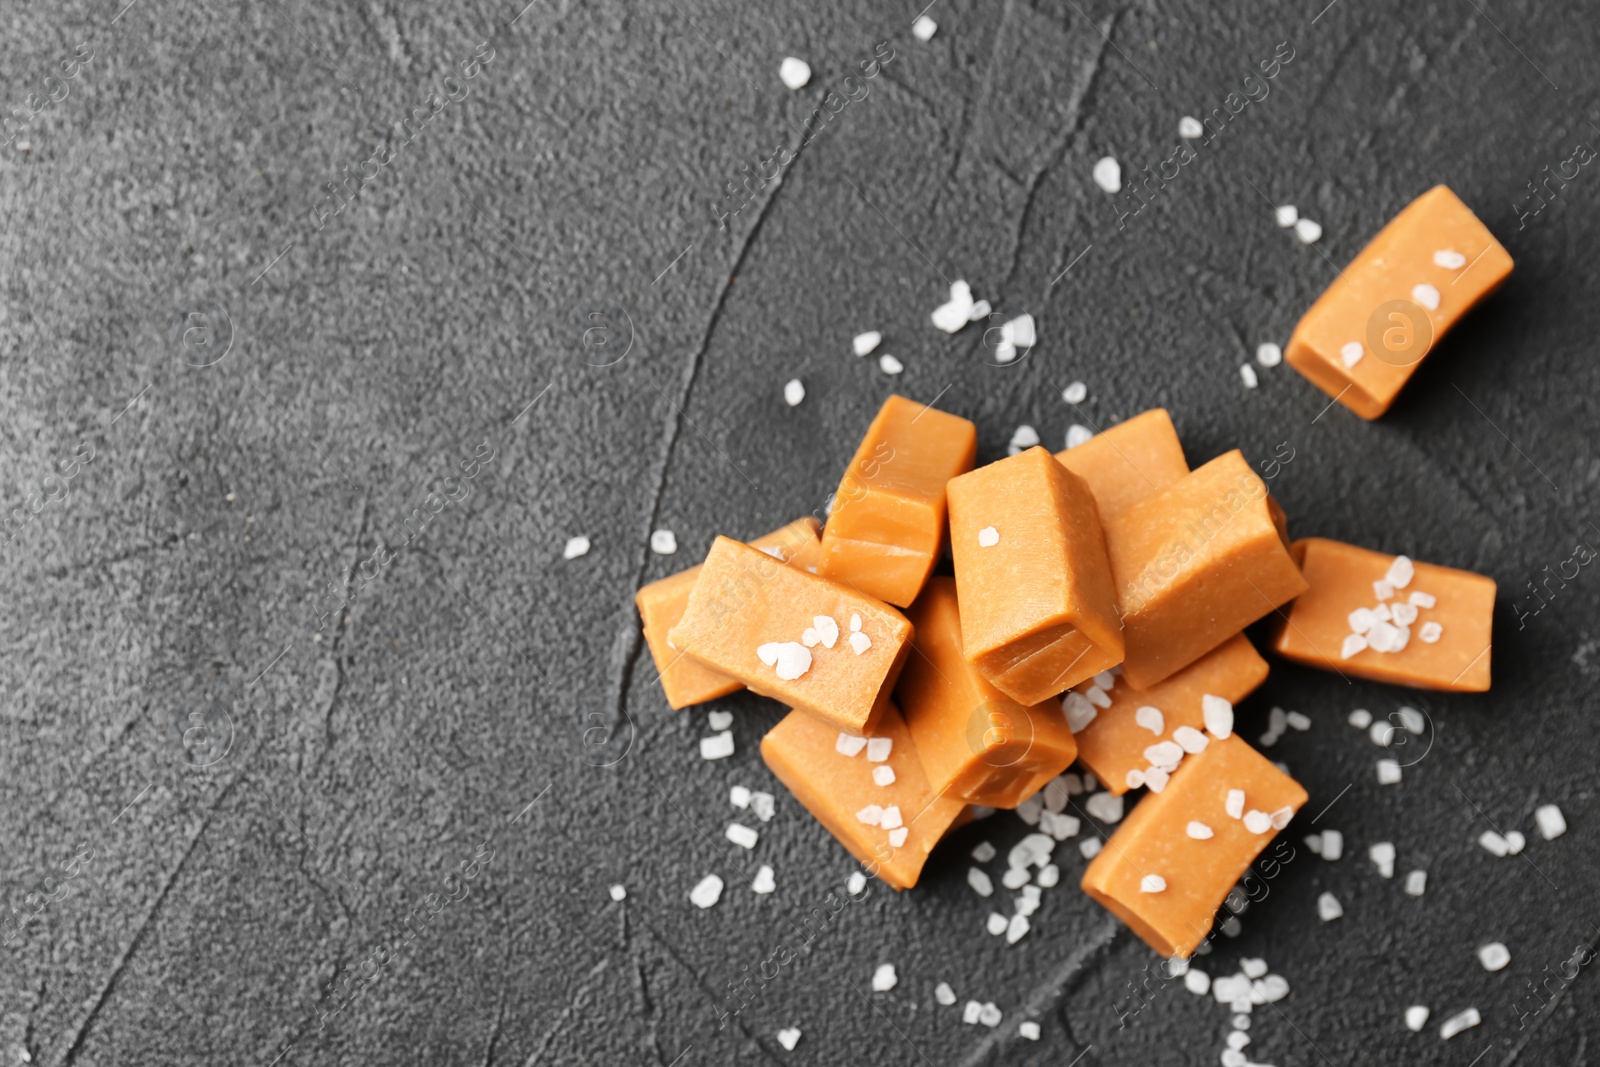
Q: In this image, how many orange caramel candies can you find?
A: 12